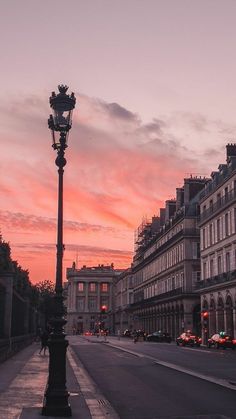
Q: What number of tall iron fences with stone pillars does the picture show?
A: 1